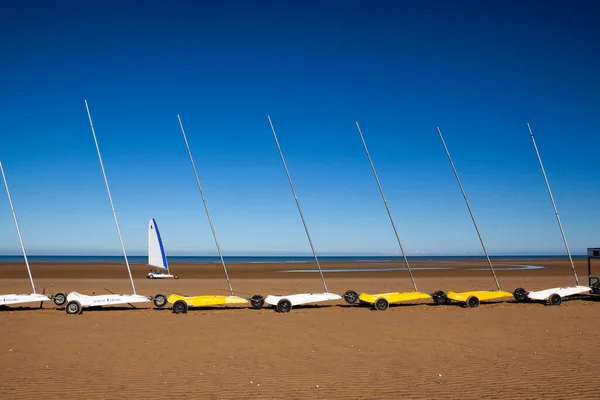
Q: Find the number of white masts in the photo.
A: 7